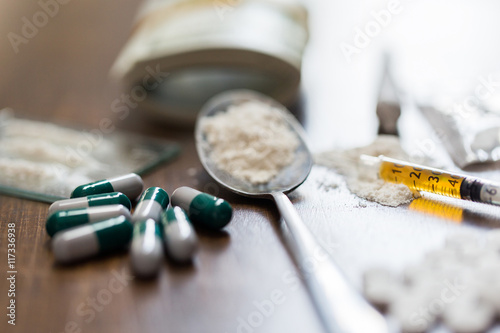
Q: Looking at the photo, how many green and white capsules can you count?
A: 8